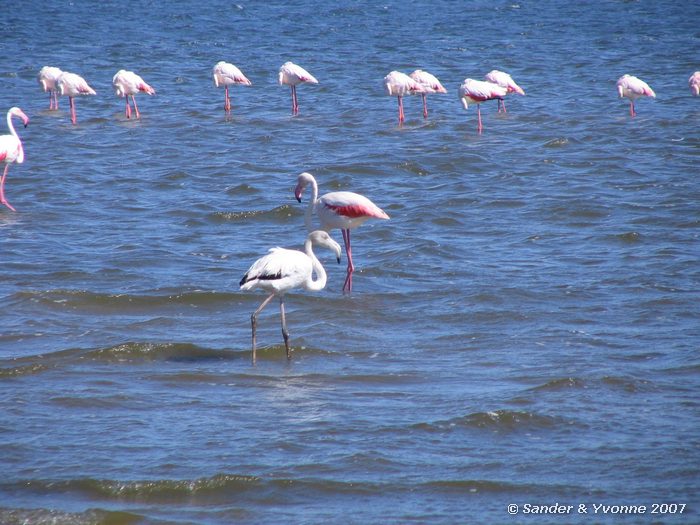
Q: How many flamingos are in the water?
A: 14